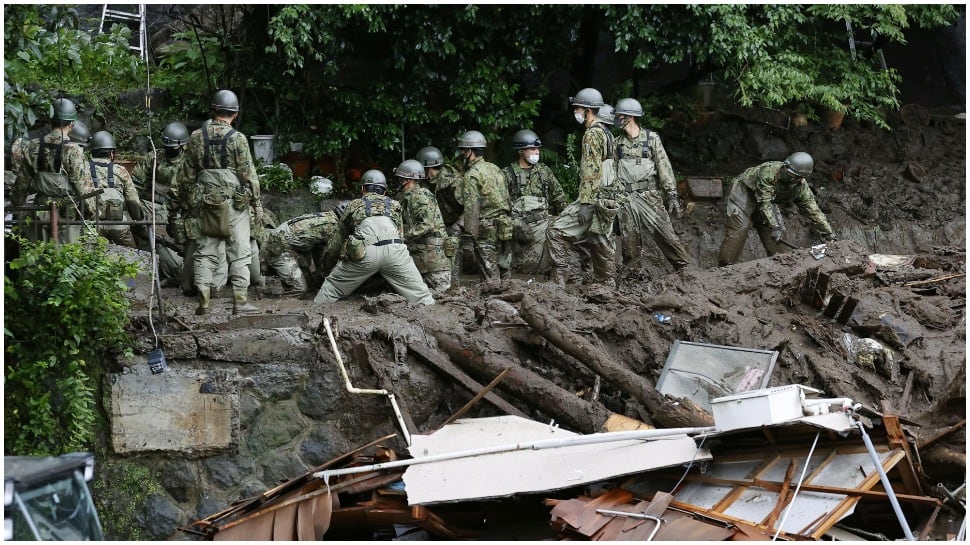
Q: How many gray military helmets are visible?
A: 14